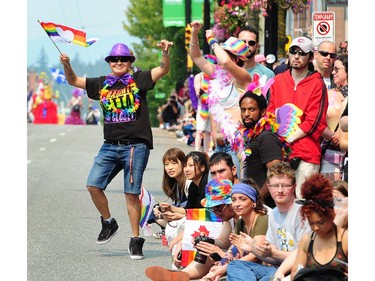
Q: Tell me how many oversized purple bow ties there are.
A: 1